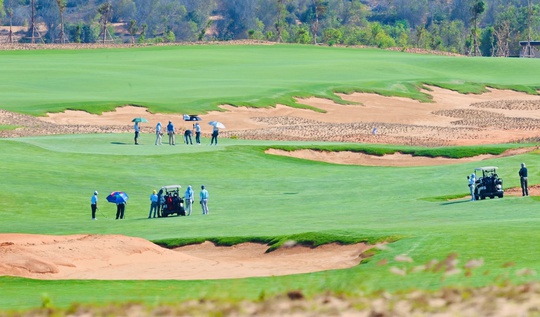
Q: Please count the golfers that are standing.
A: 14